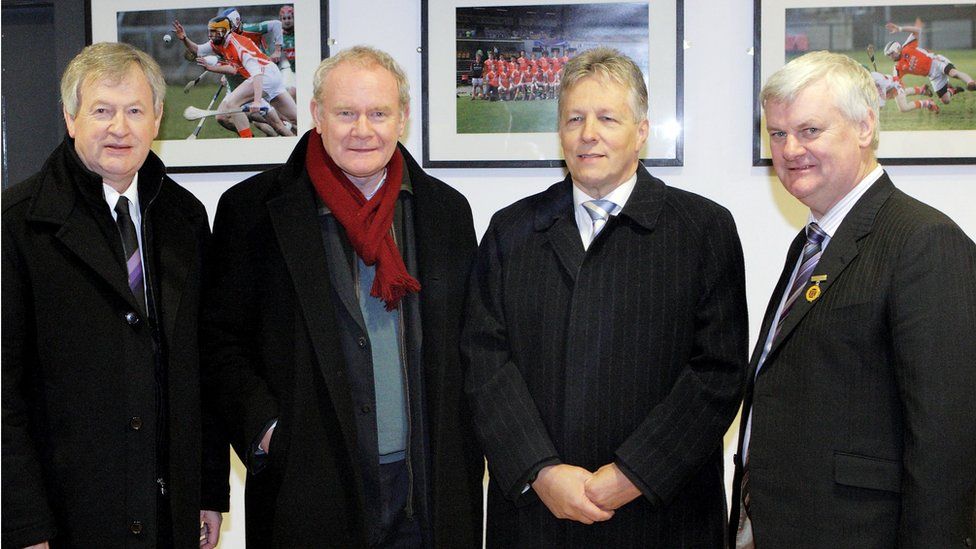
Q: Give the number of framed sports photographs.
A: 3